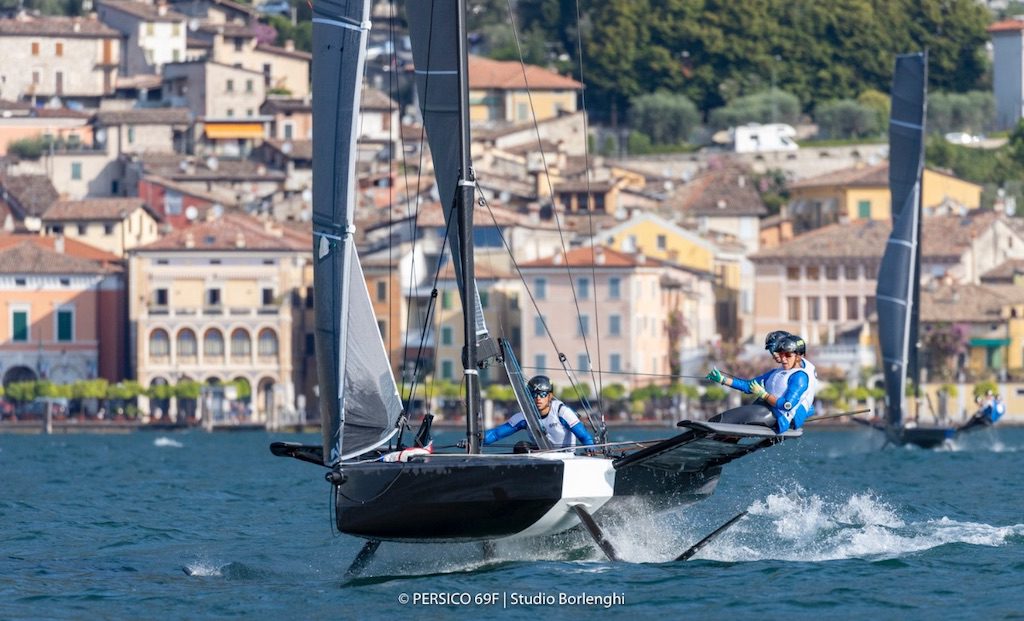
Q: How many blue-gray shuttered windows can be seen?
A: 9